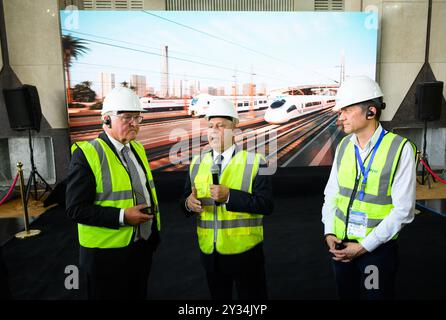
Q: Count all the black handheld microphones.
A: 1